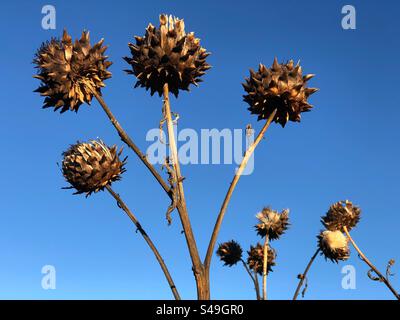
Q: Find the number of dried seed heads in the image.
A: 9